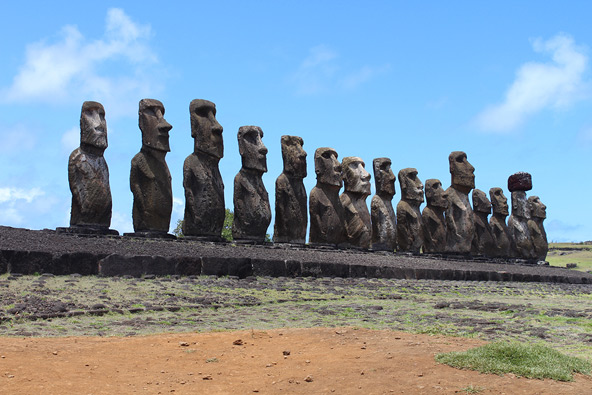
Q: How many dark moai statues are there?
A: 15